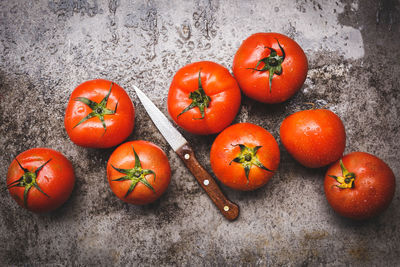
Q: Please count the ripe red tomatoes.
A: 8